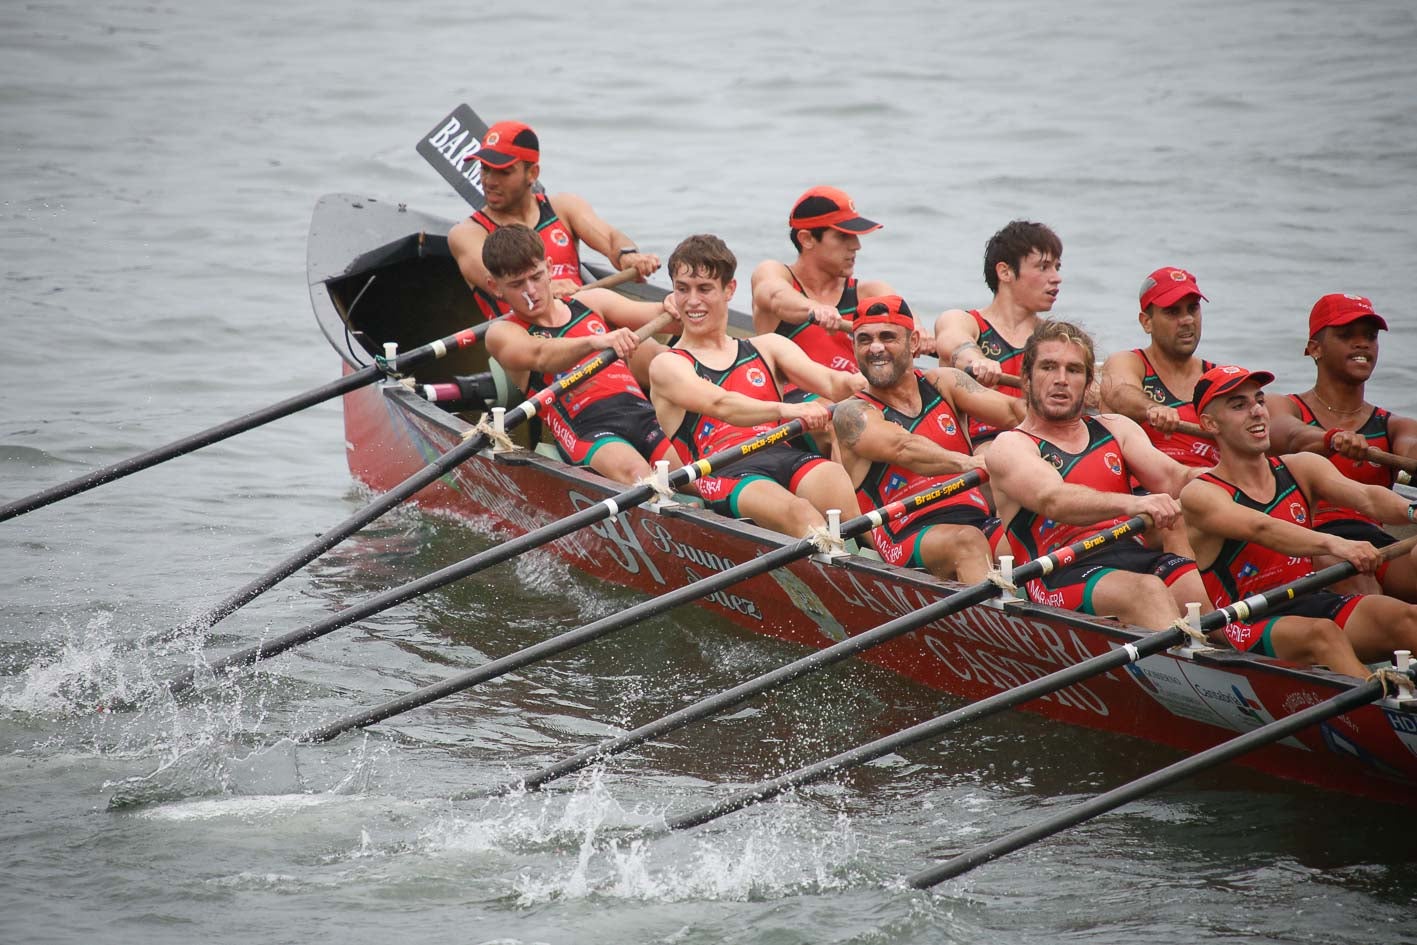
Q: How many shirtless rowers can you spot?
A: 0